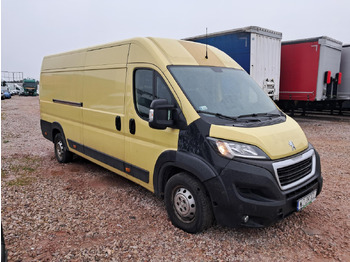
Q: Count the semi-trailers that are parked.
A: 3